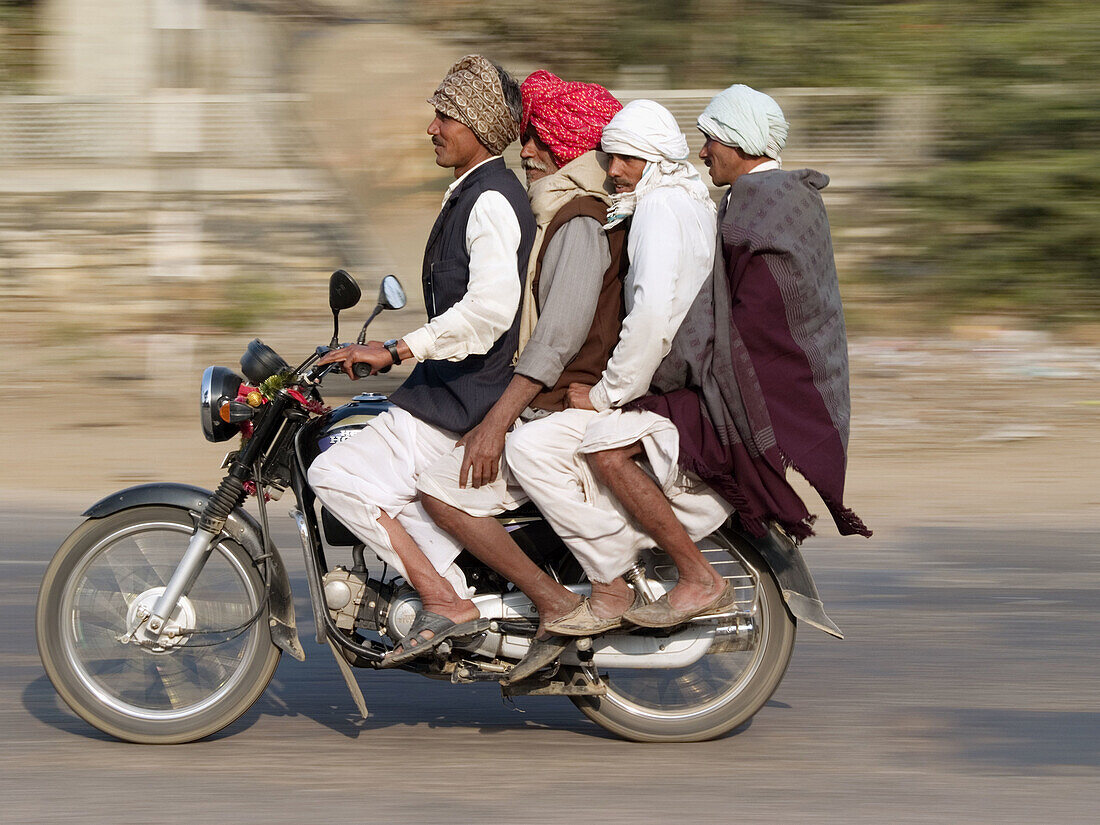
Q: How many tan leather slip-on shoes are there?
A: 3